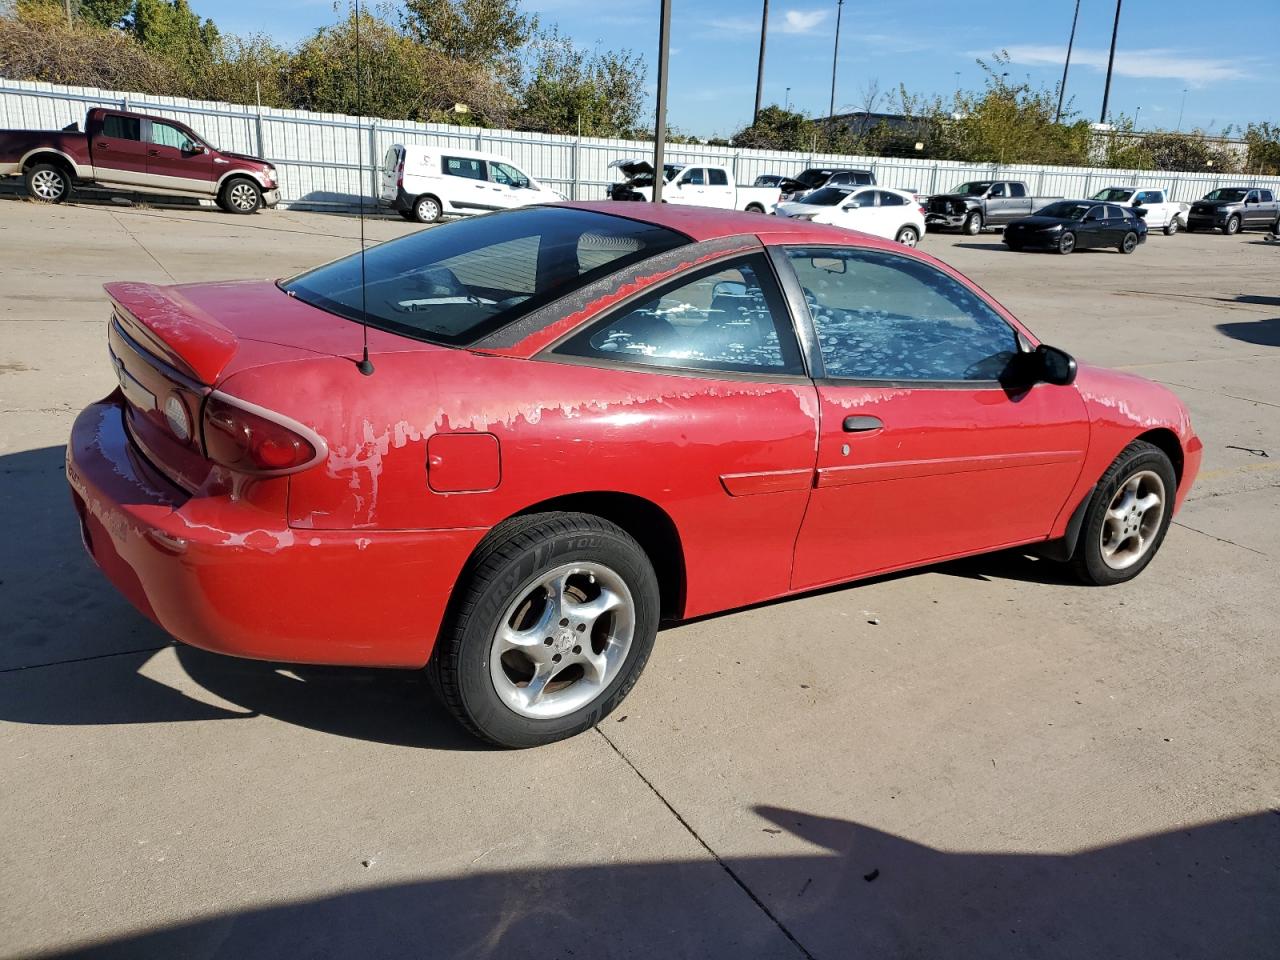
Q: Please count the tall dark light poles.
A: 5